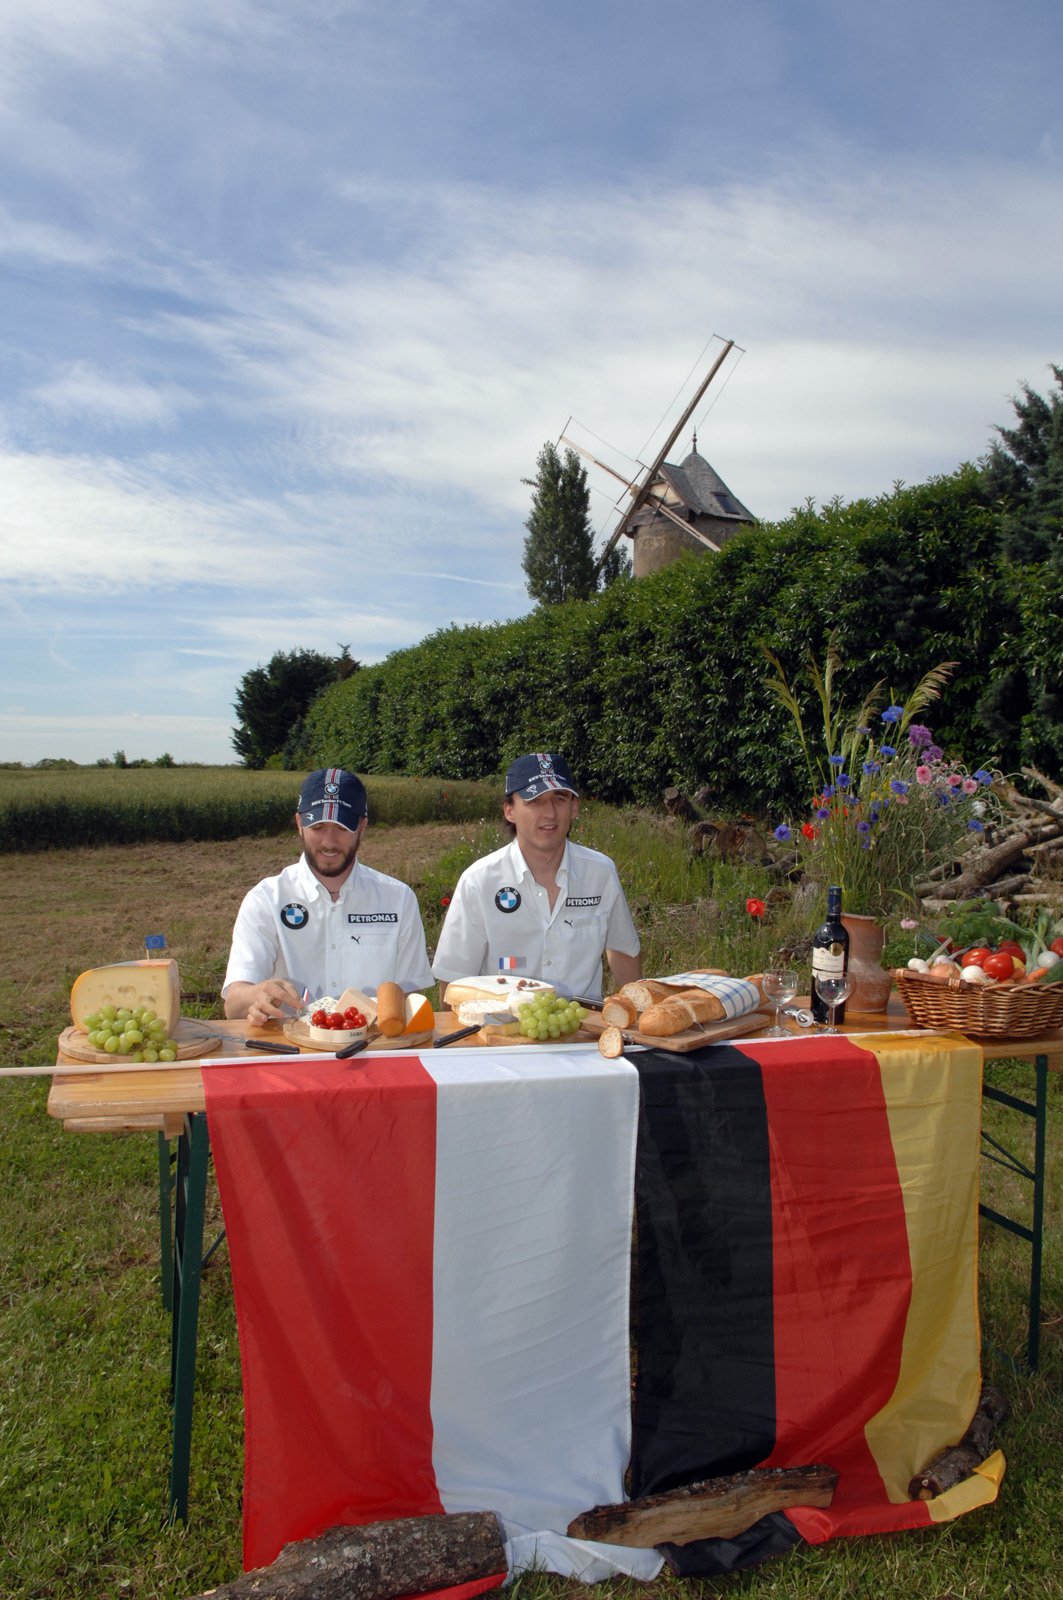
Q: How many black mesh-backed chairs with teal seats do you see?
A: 0